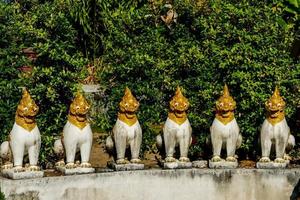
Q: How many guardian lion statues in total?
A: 6